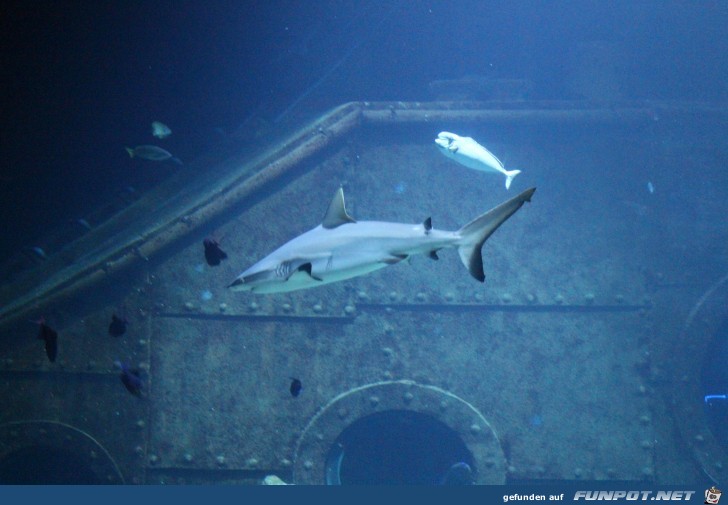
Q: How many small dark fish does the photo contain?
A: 5